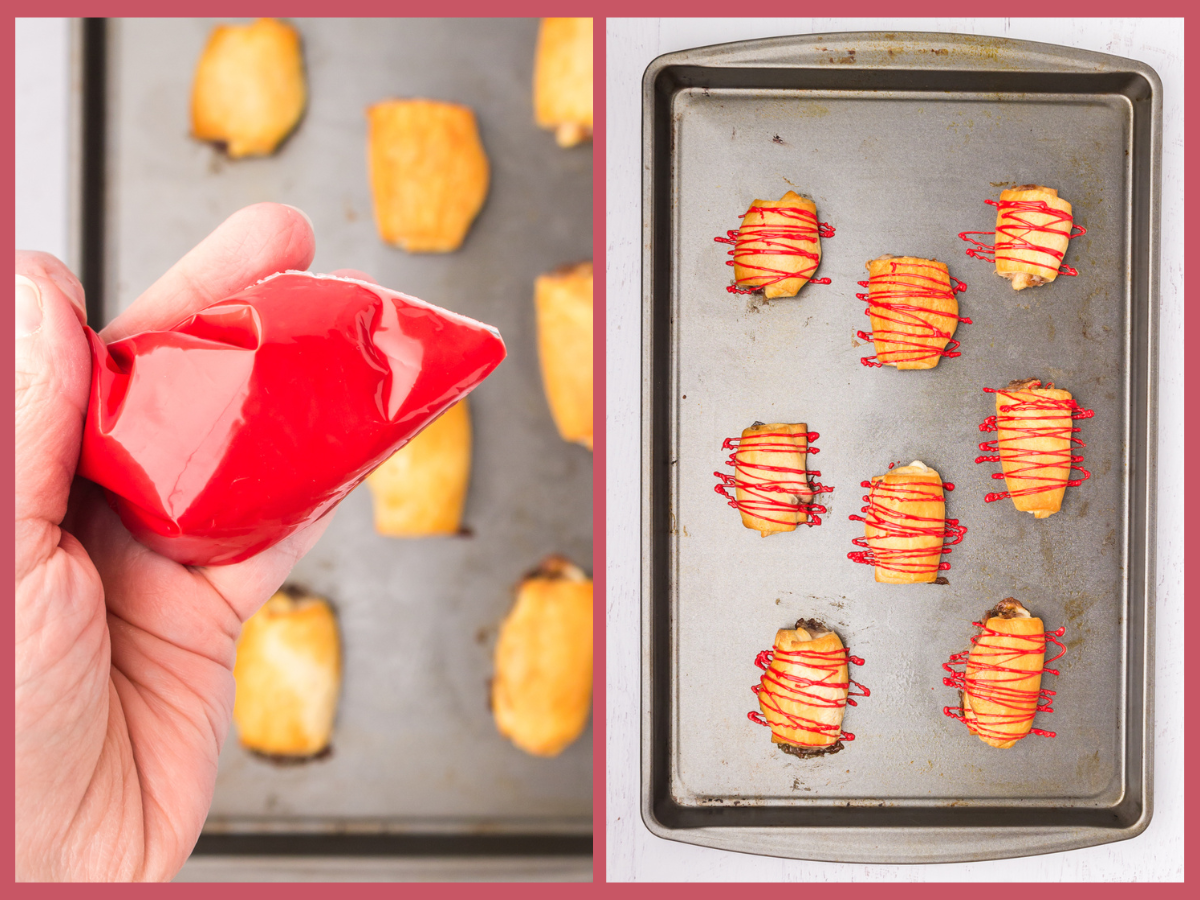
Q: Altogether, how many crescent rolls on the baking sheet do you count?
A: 8